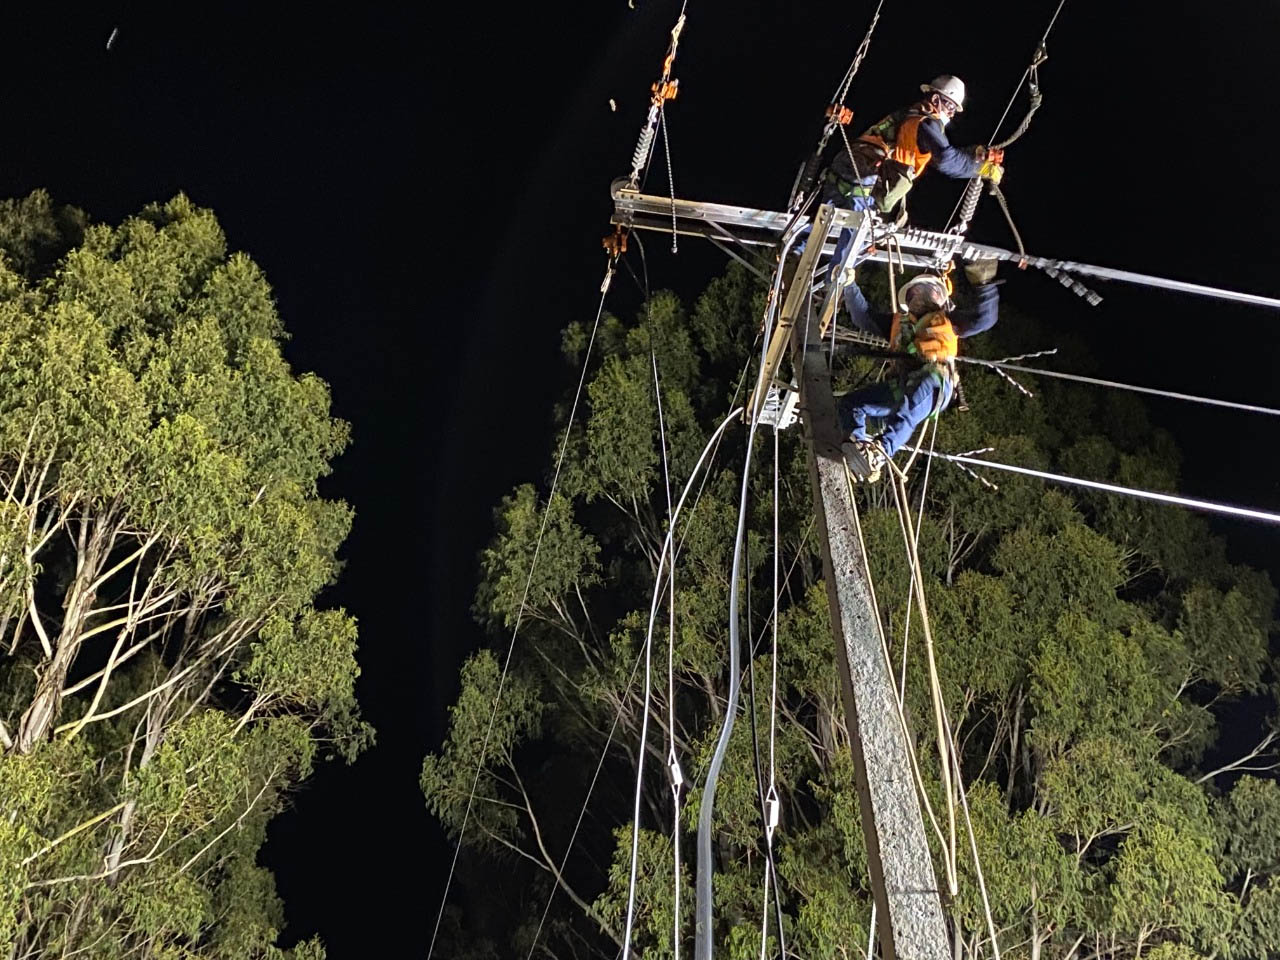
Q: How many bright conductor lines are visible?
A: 3